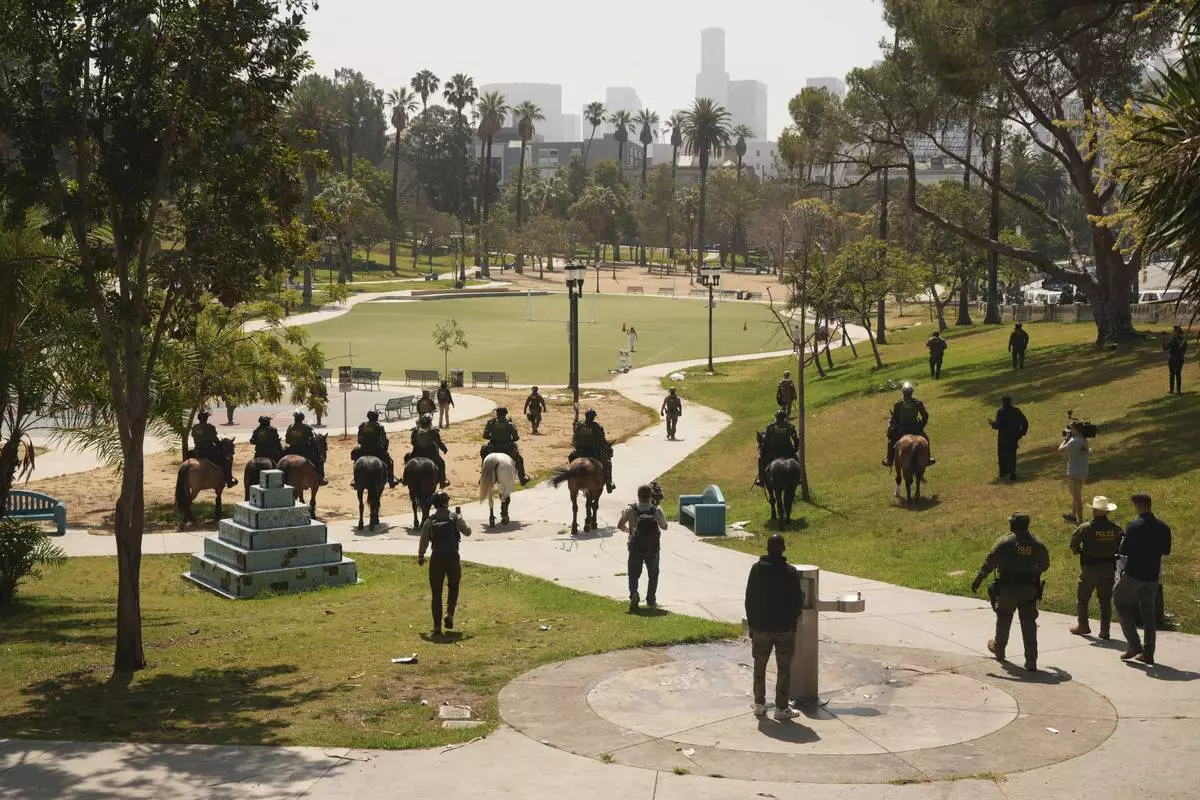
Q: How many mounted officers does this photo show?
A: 9